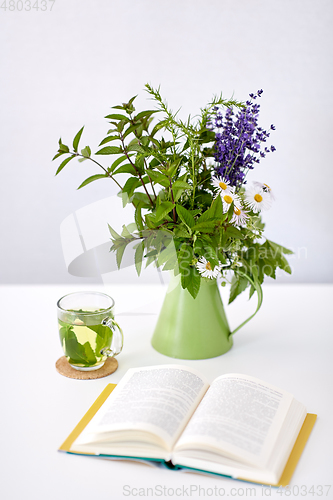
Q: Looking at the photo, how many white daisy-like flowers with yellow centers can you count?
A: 6